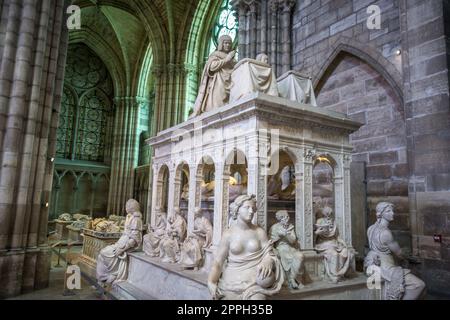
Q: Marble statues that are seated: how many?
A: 8